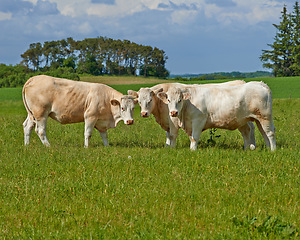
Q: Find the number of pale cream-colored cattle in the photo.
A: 3